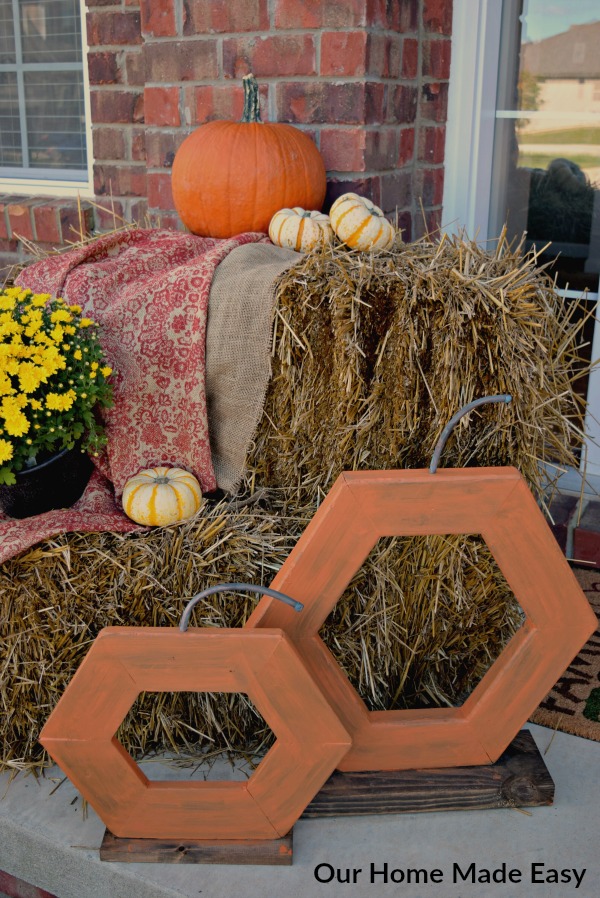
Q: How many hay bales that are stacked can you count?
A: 2